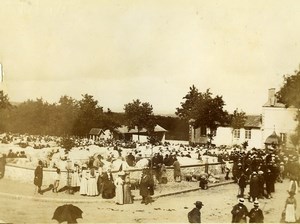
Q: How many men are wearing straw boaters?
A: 2